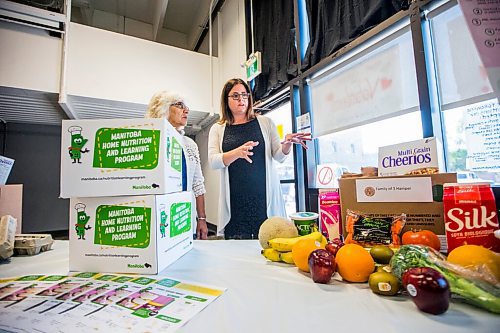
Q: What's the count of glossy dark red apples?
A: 3